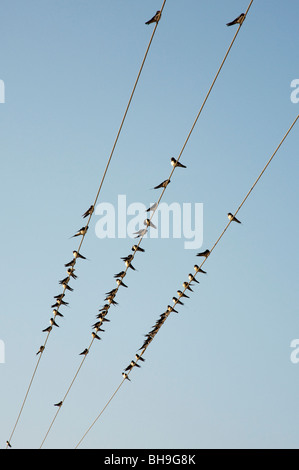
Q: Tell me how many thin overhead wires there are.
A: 3